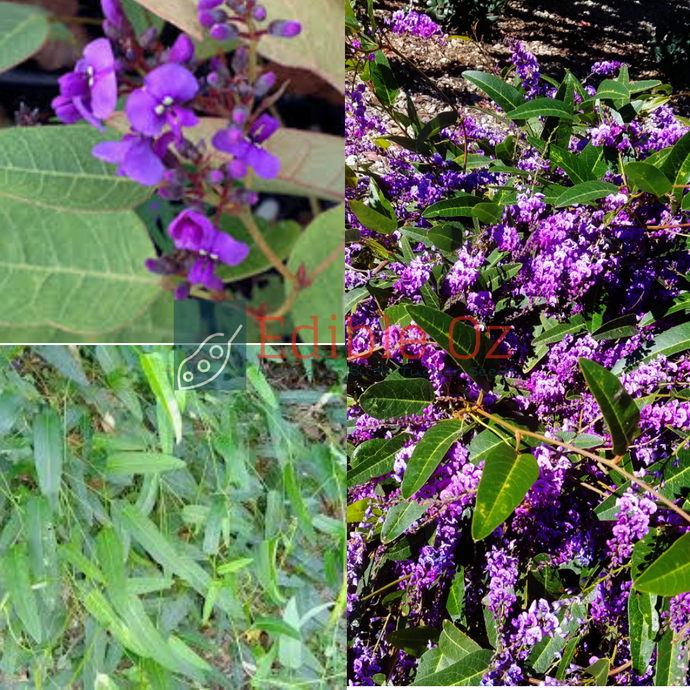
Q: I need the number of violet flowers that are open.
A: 5